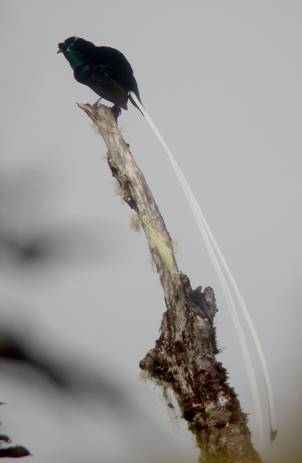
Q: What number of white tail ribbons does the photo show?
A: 2